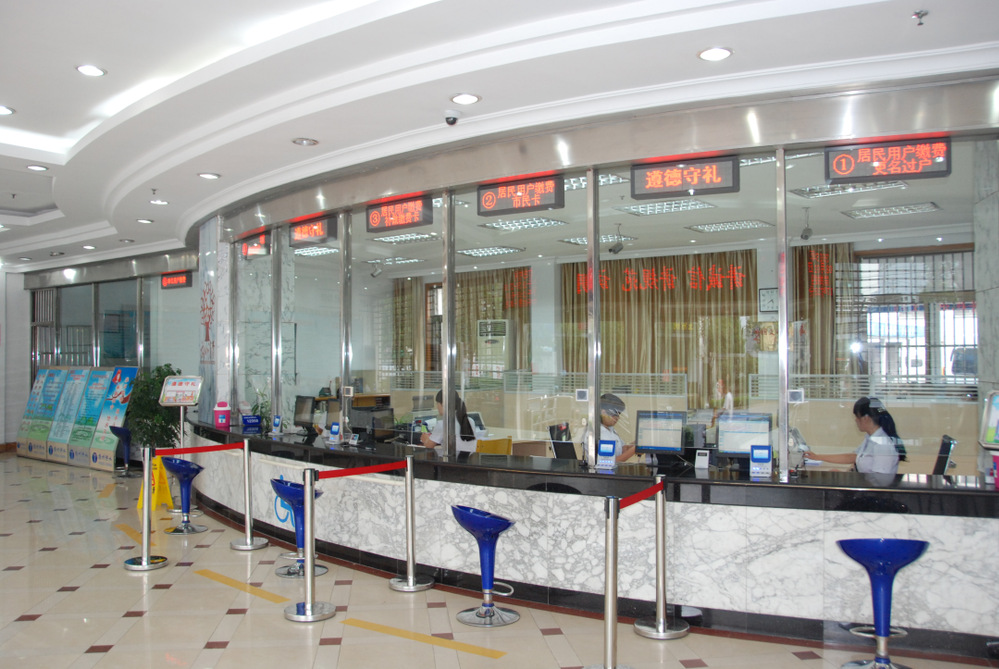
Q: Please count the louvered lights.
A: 13